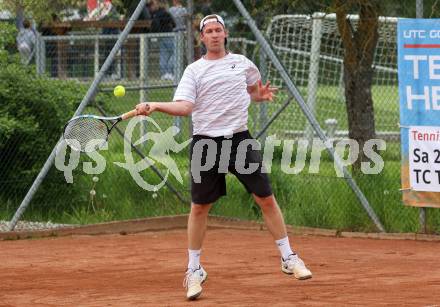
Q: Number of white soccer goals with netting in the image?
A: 1